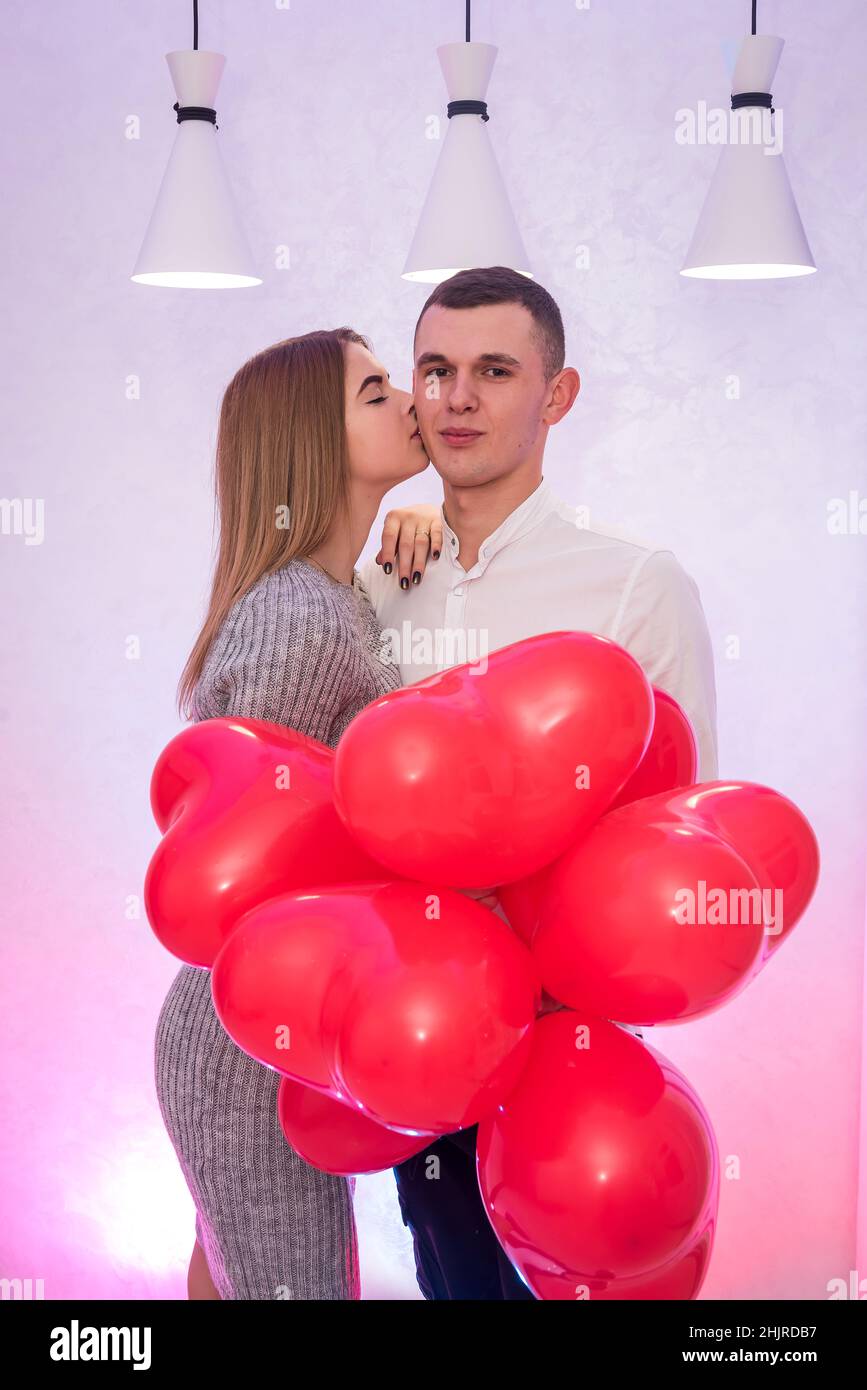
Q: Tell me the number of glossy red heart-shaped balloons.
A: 7